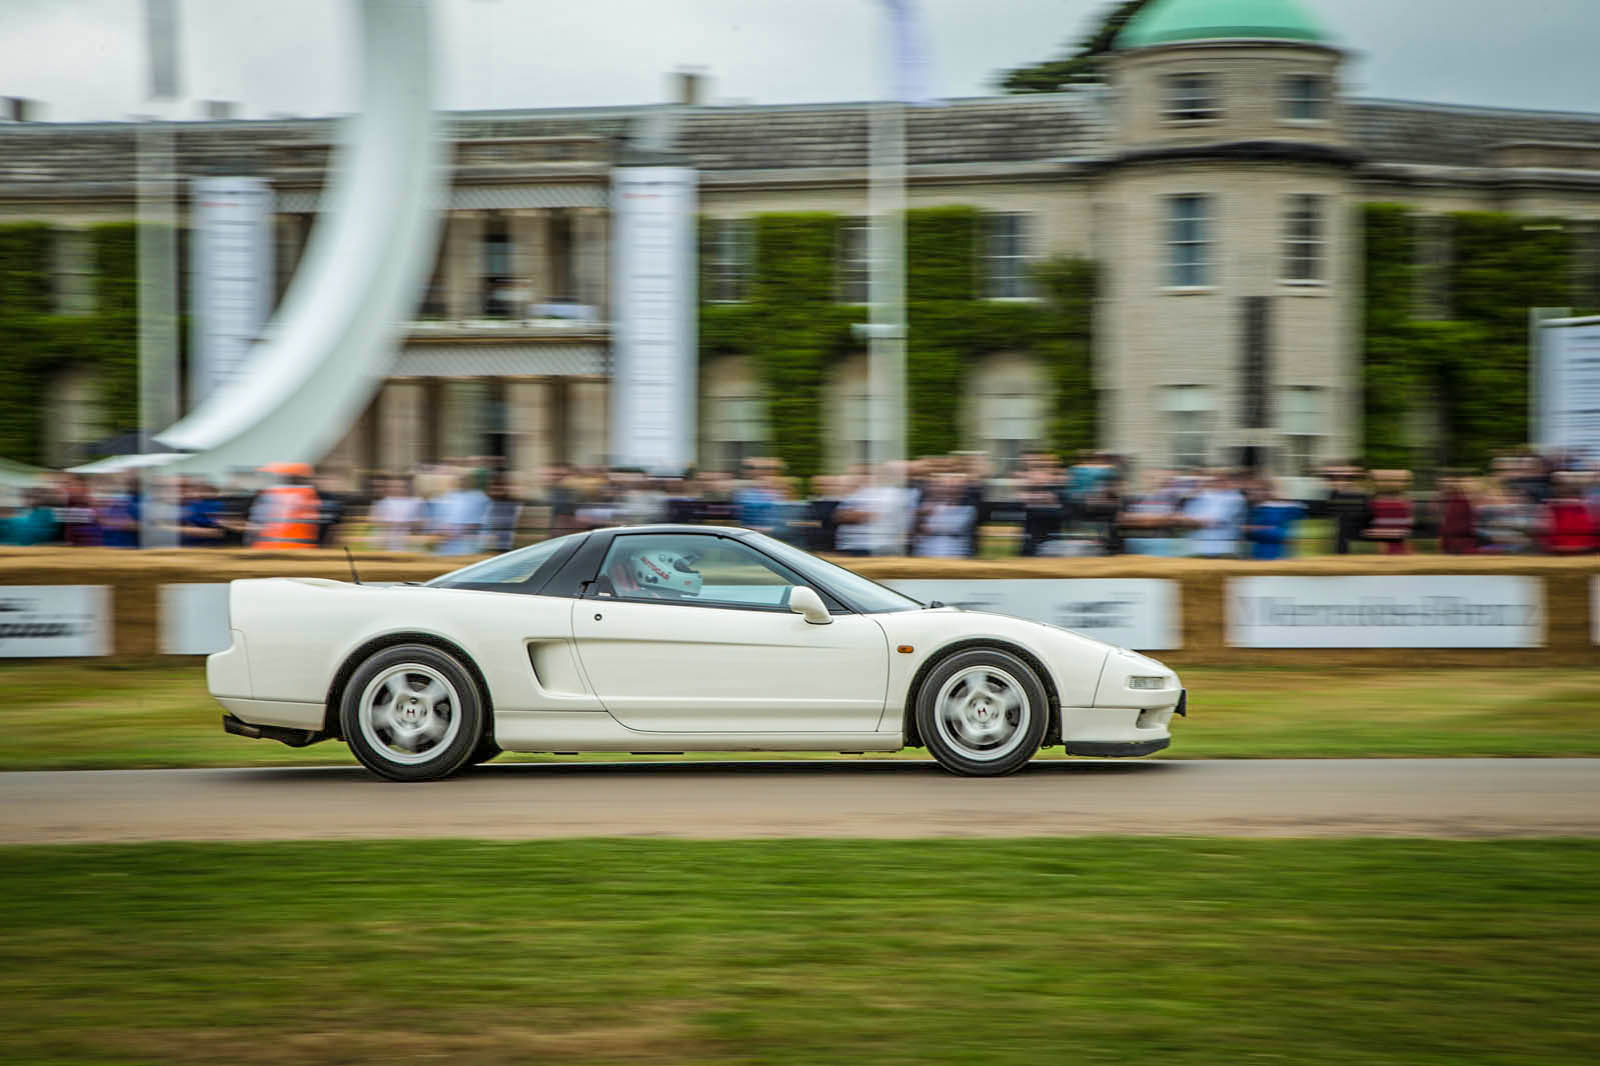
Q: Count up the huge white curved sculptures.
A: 1